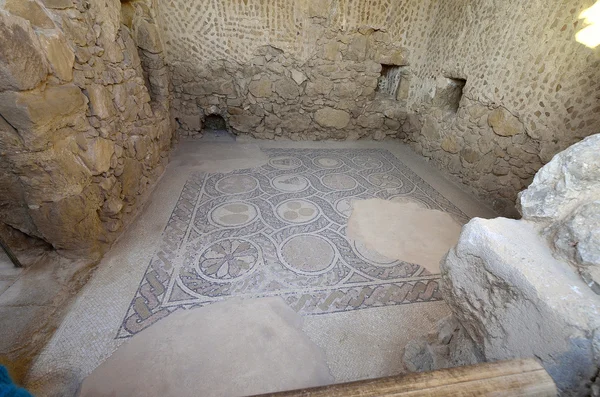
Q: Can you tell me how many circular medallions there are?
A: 14